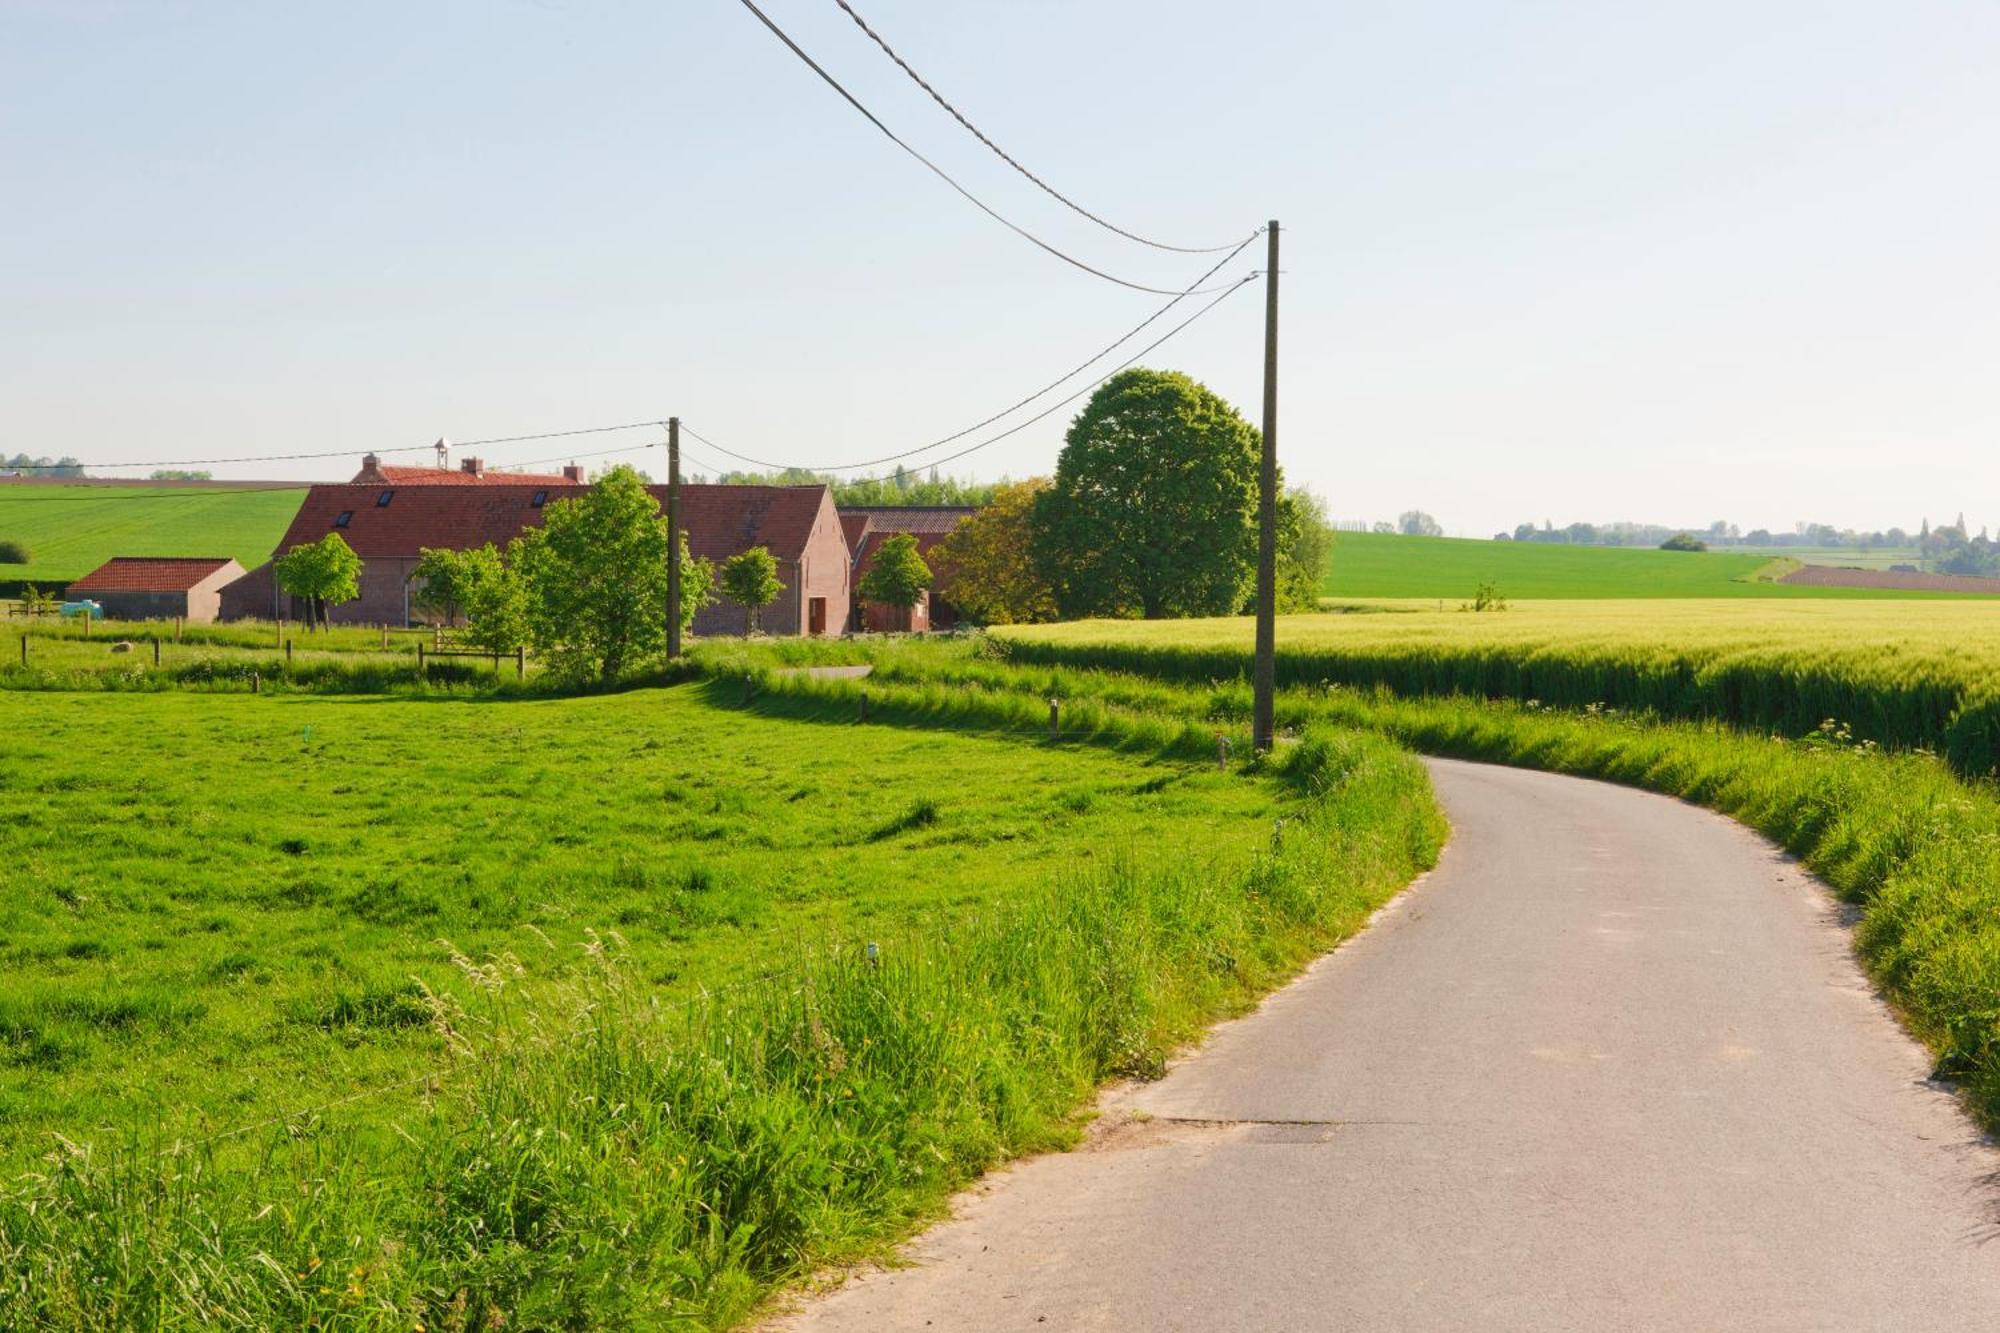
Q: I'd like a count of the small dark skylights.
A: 3